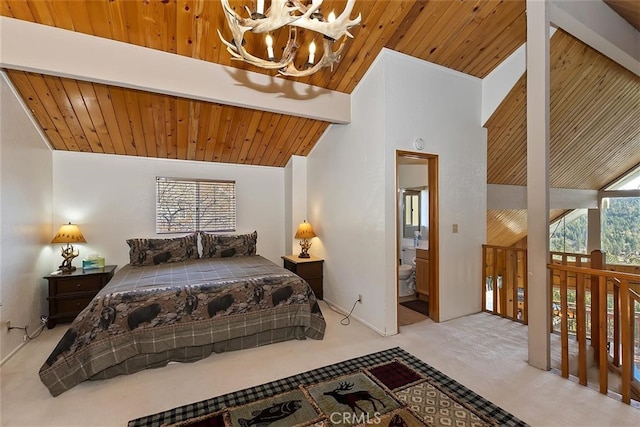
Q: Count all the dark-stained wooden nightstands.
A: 2